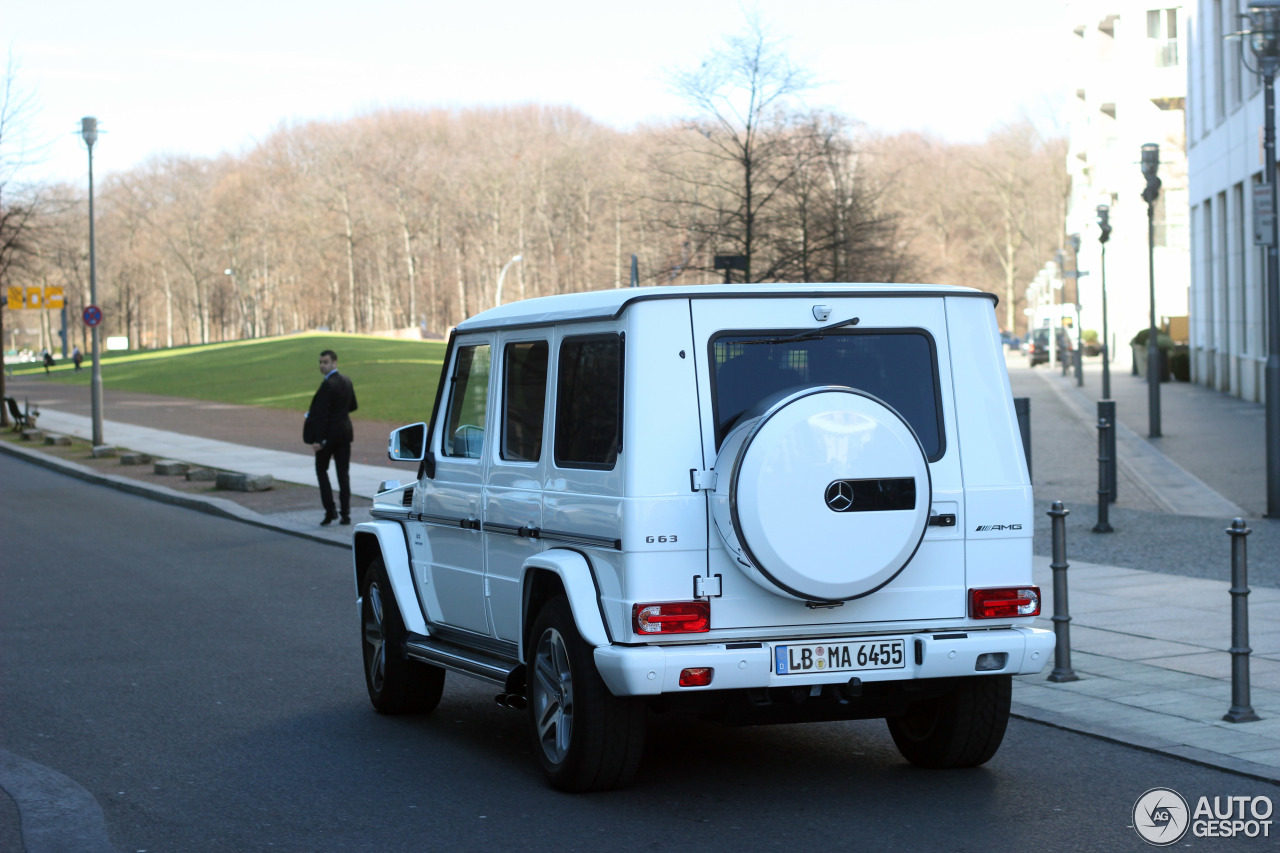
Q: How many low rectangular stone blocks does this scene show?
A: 7